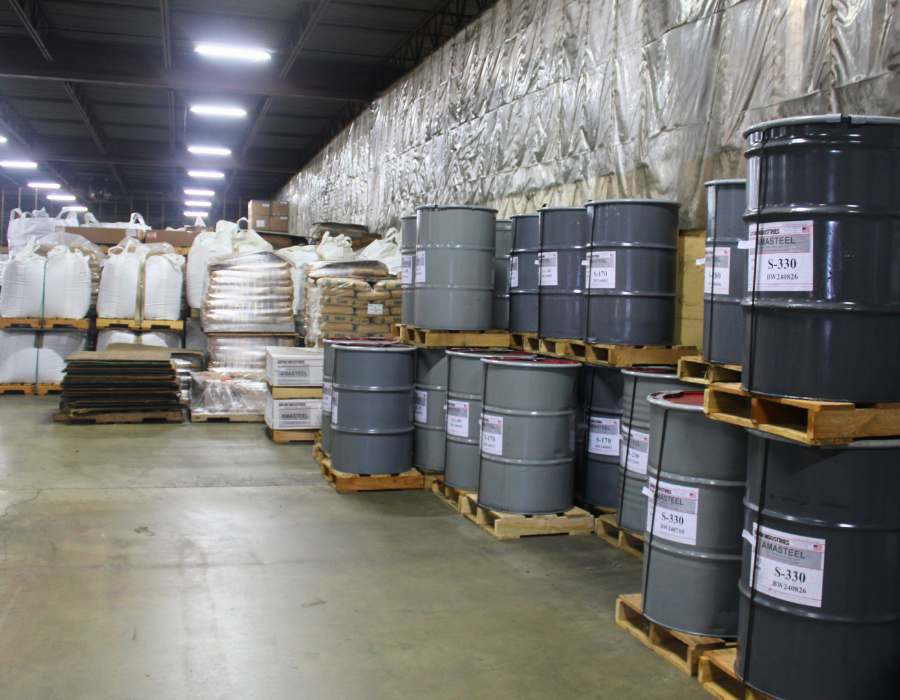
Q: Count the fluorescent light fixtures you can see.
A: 12